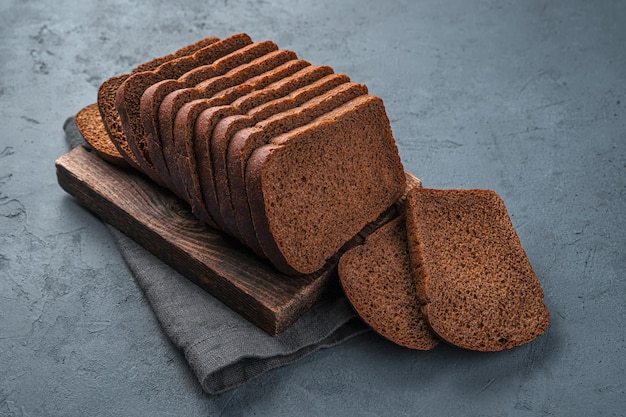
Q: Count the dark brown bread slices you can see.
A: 12